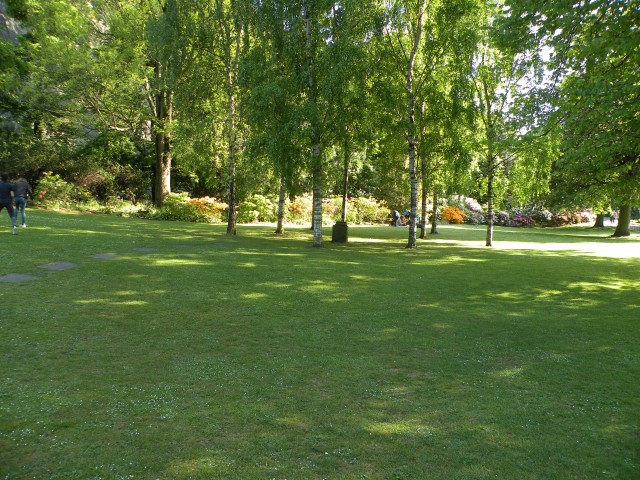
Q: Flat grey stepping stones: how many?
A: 4